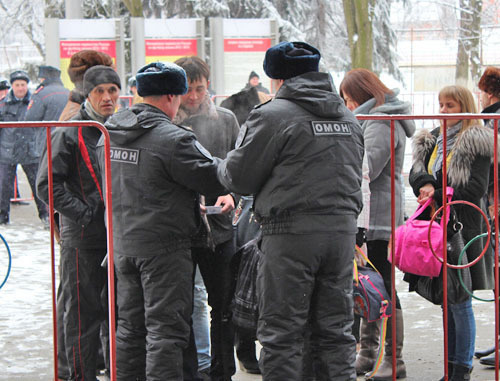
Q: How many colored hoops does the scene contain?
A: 3